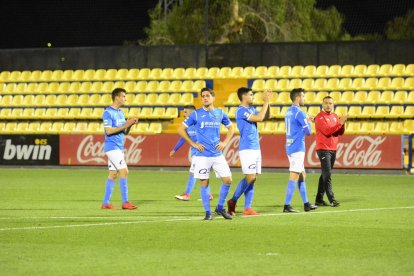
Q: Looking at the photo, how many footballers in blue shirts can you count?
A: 5